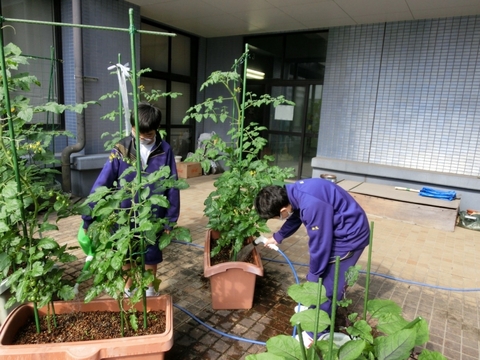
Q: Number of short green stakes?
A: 5